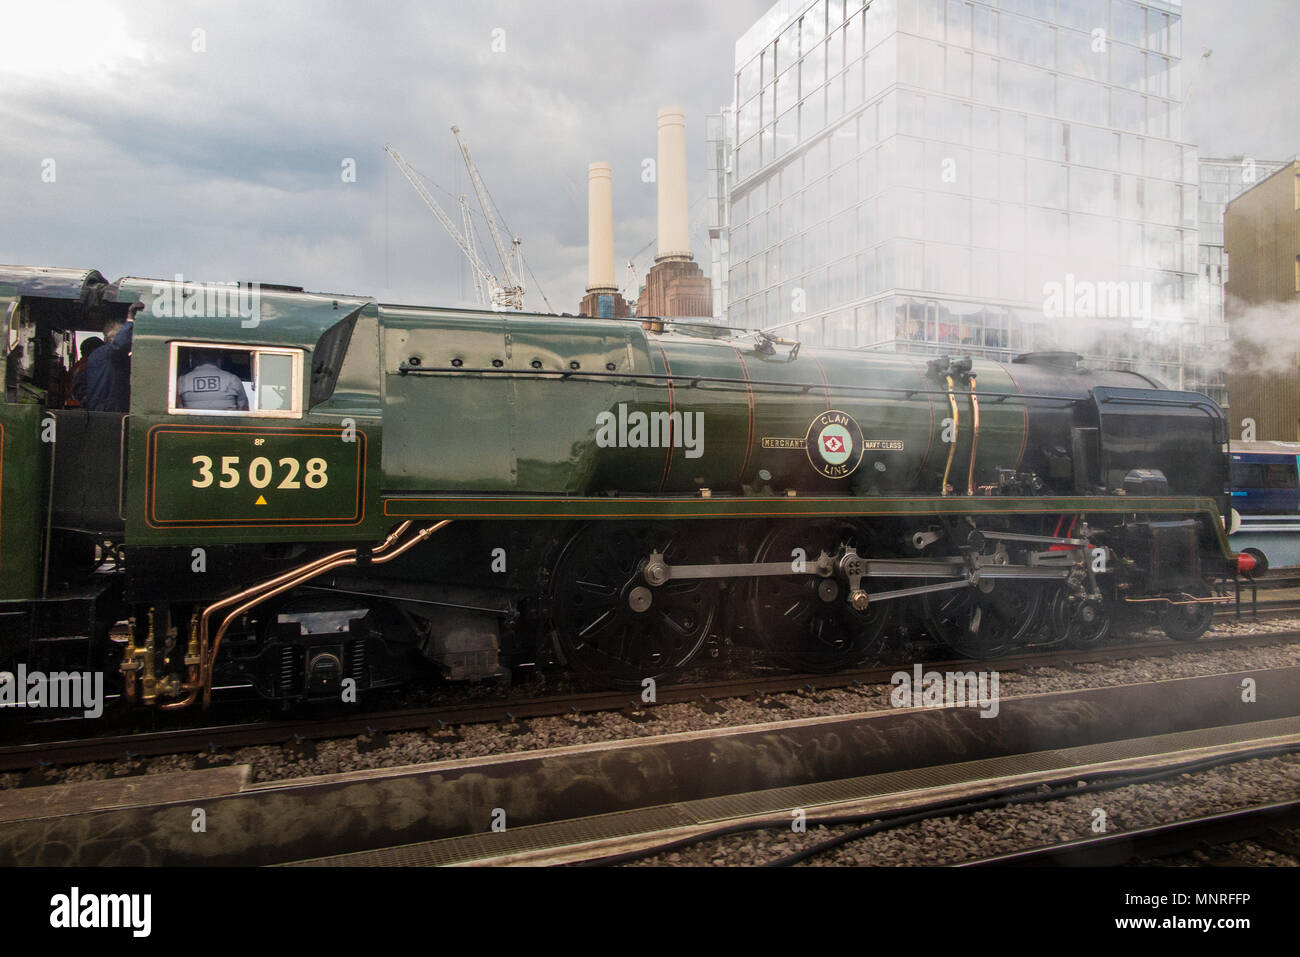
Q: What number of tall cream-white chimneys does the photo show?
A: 2